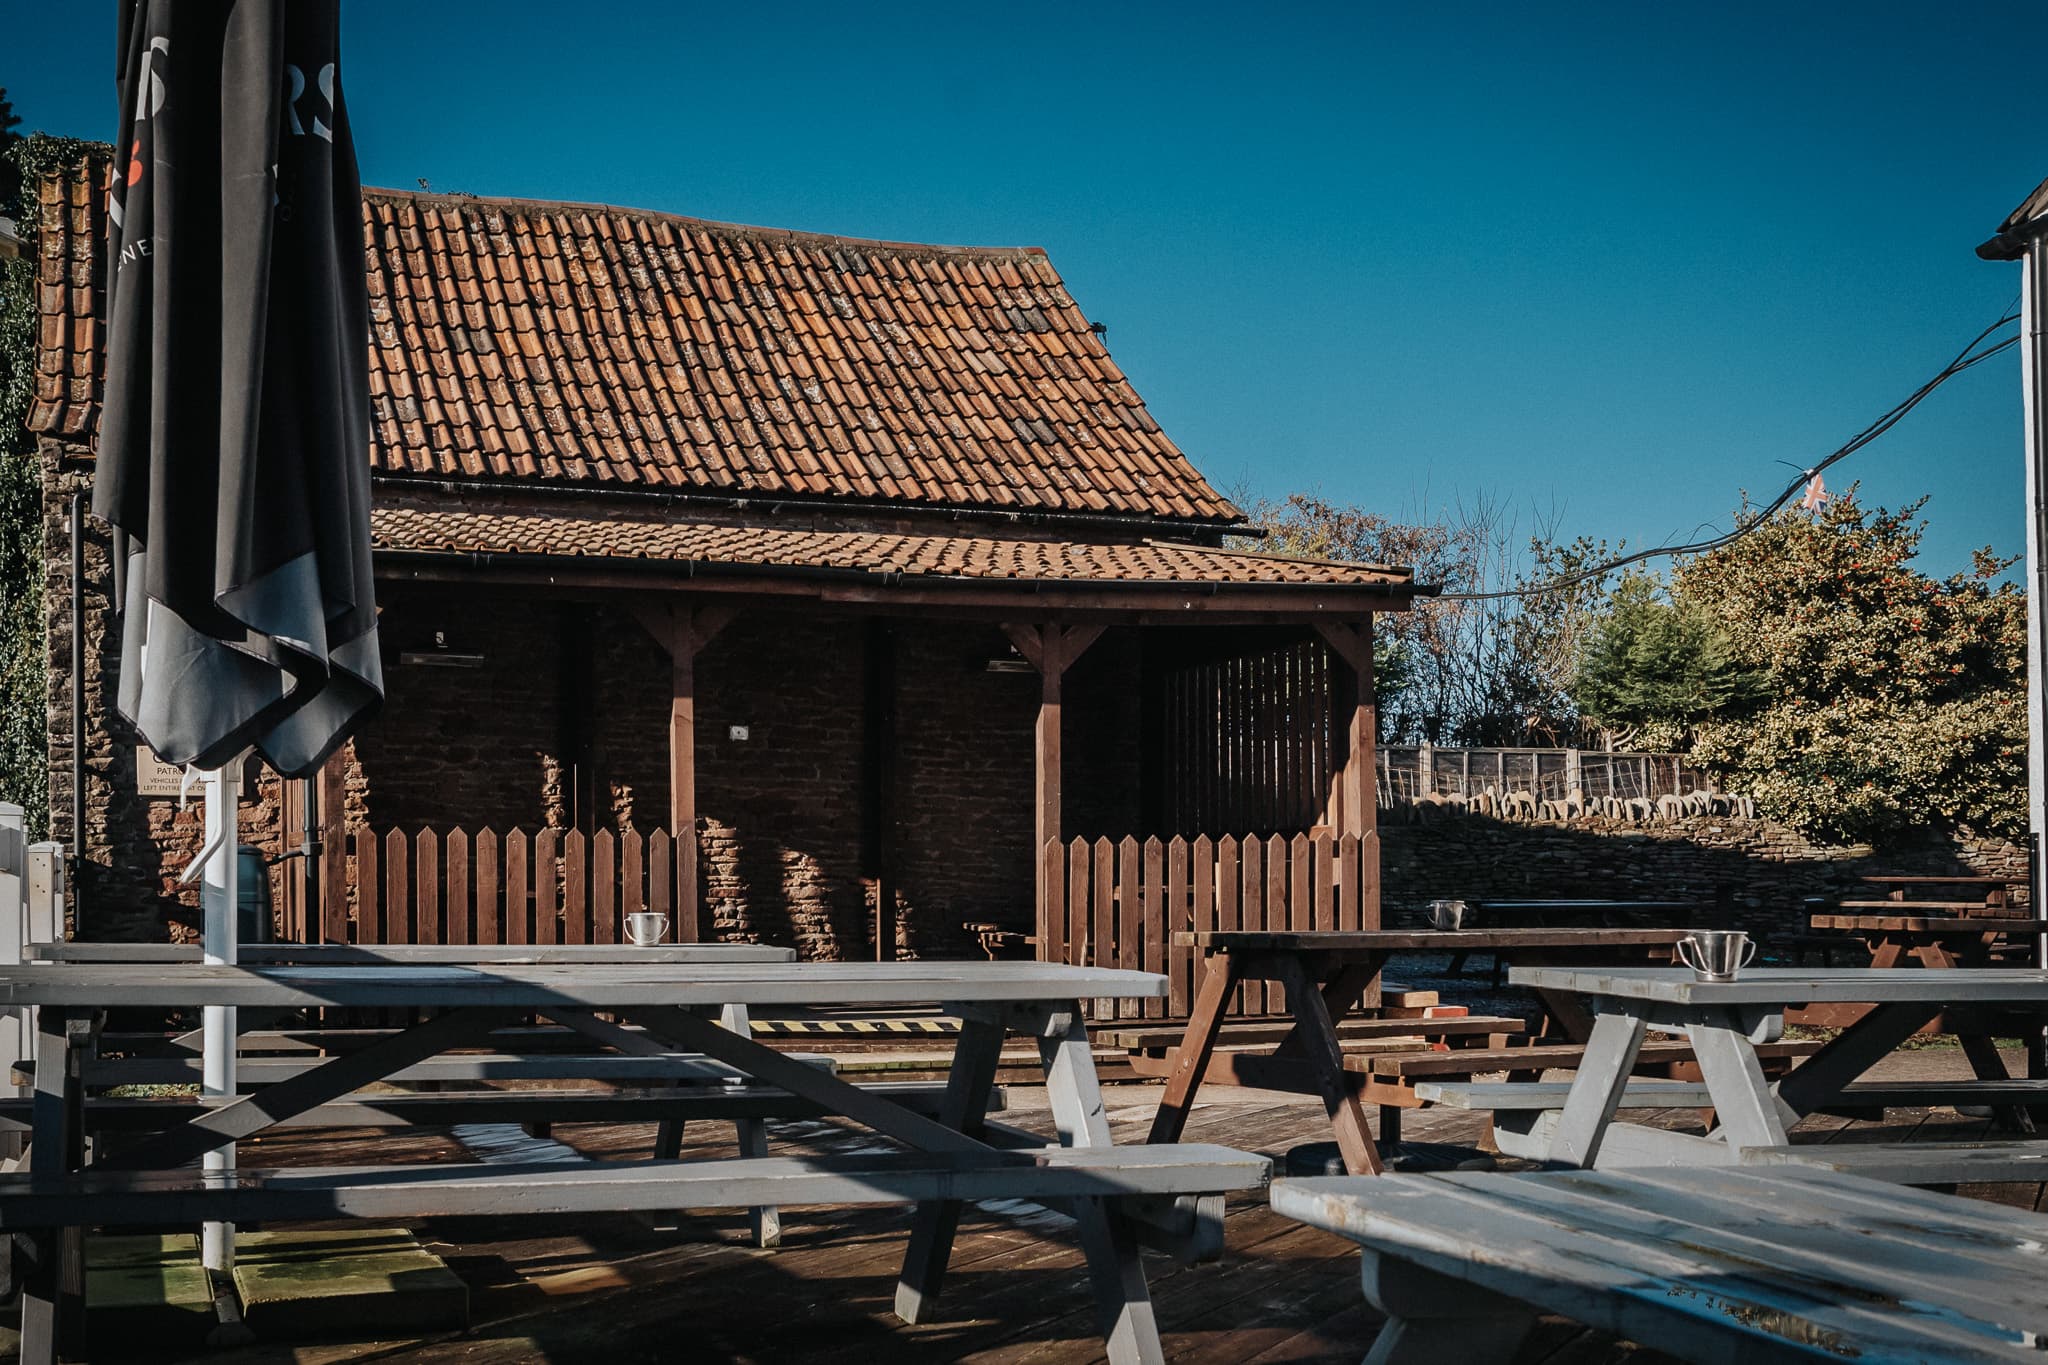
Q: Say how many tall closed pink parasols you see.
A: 0